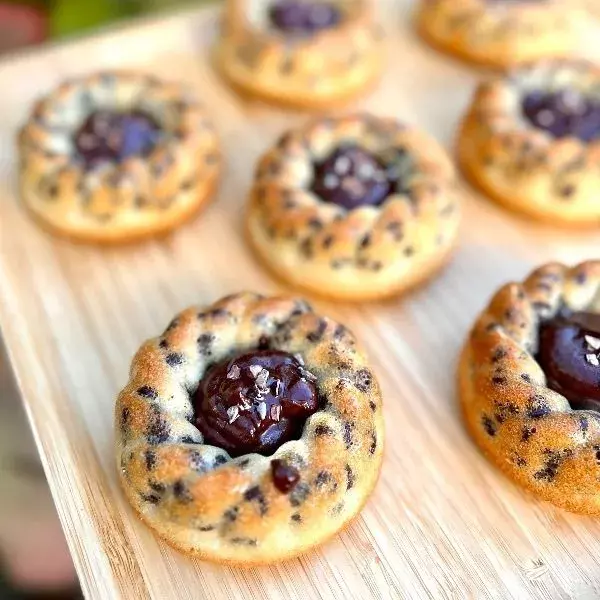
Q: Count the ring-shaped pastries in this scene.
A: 7